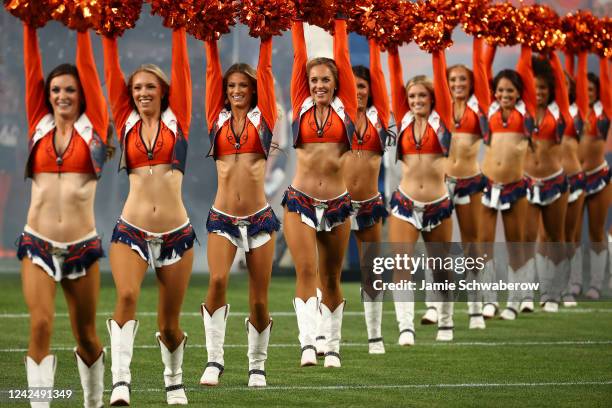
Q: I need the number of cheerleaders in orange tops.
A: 11